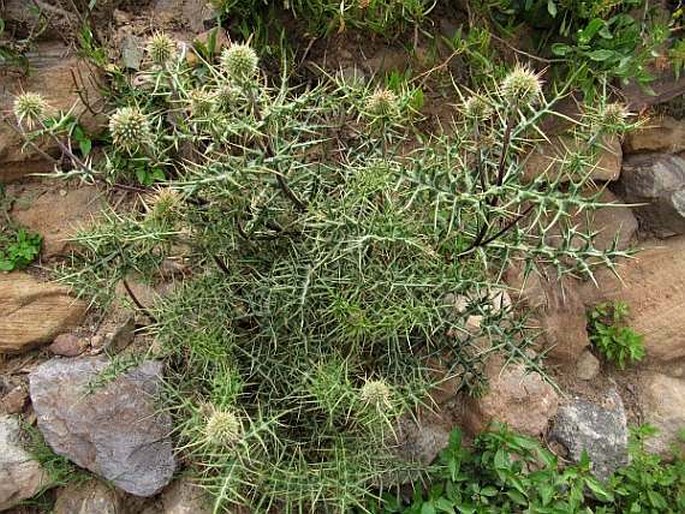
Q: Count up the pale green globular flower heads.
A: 13